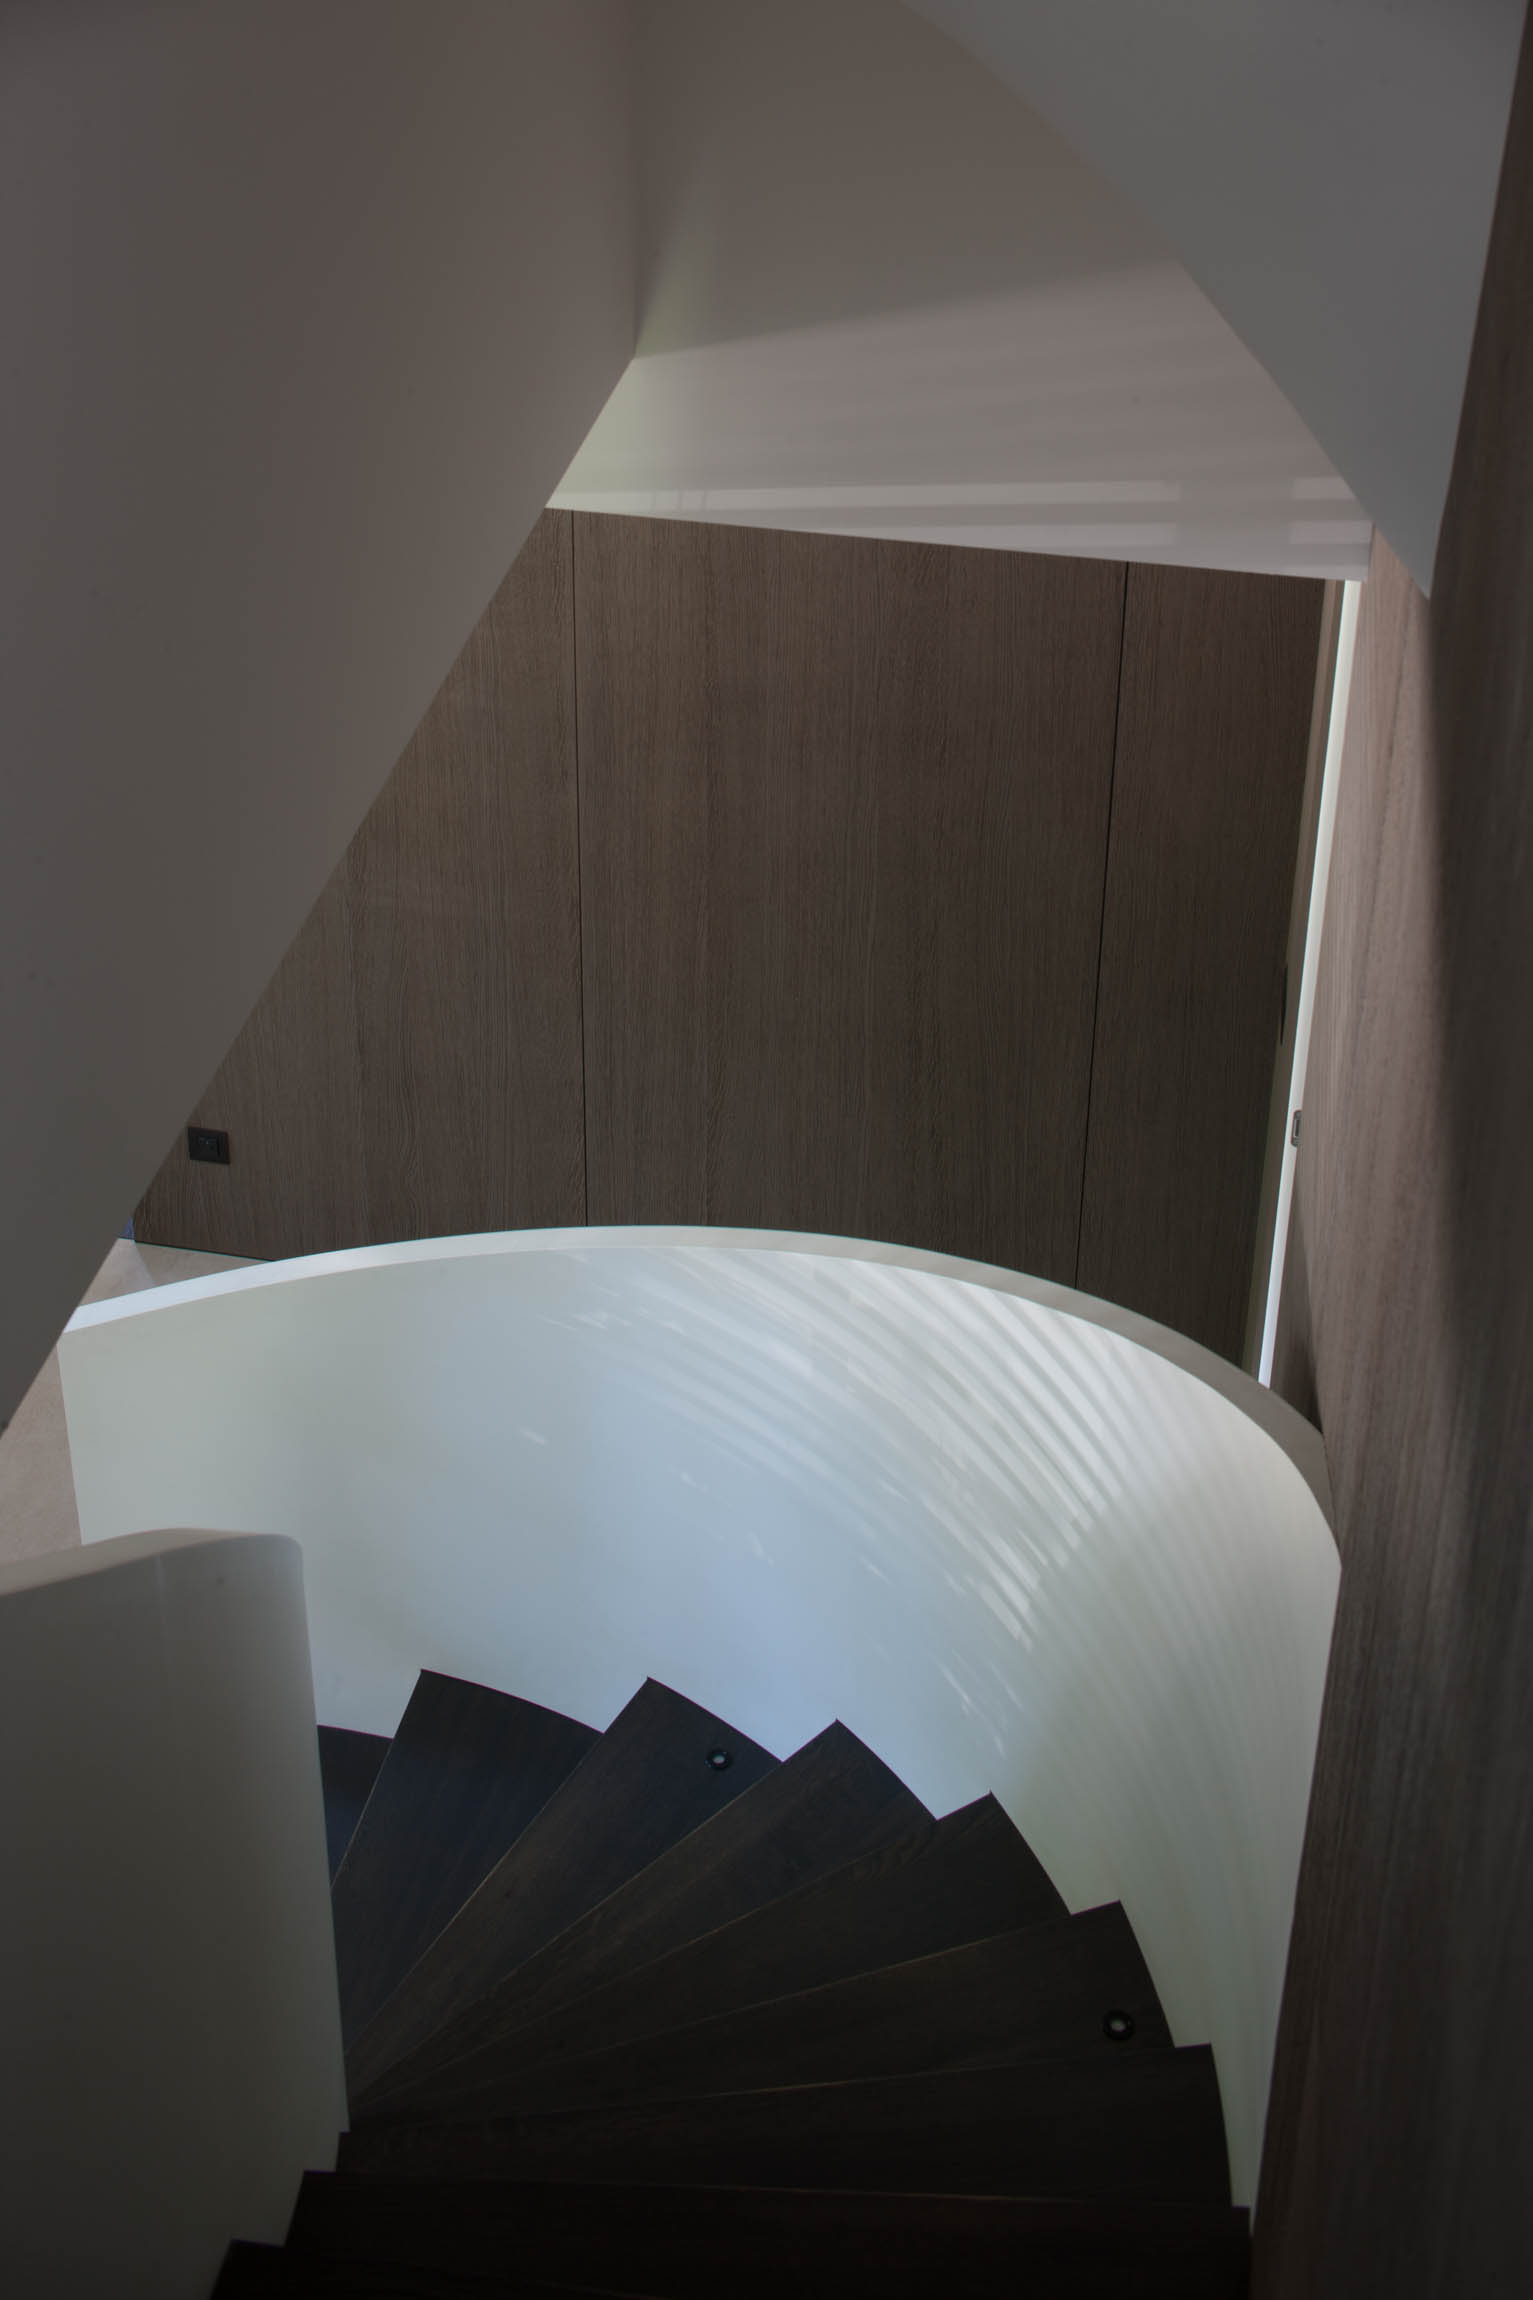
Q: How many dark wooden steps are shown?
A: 9